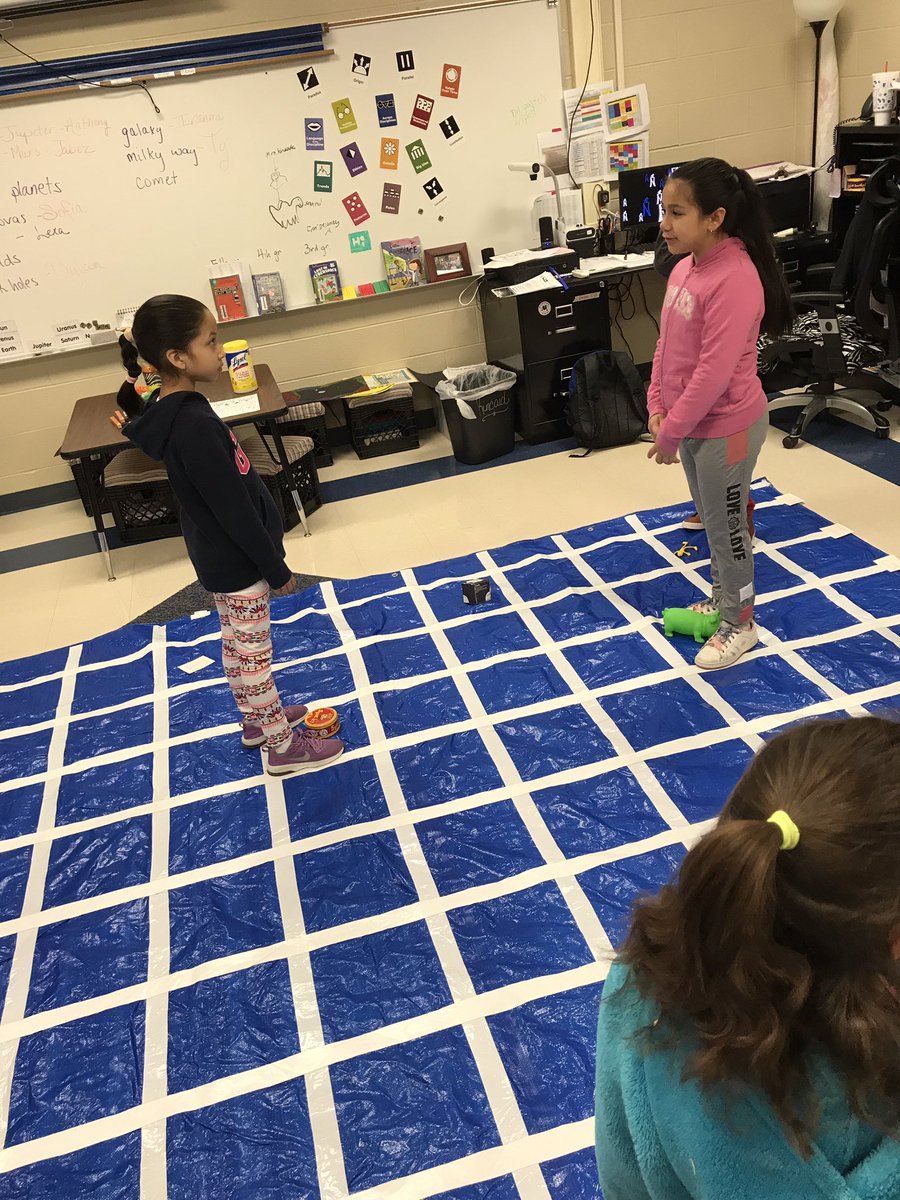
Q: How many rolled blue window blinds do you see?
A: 1